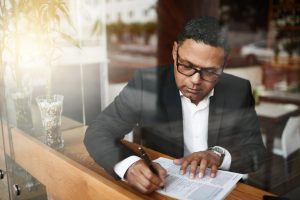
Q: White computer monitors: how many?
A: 0